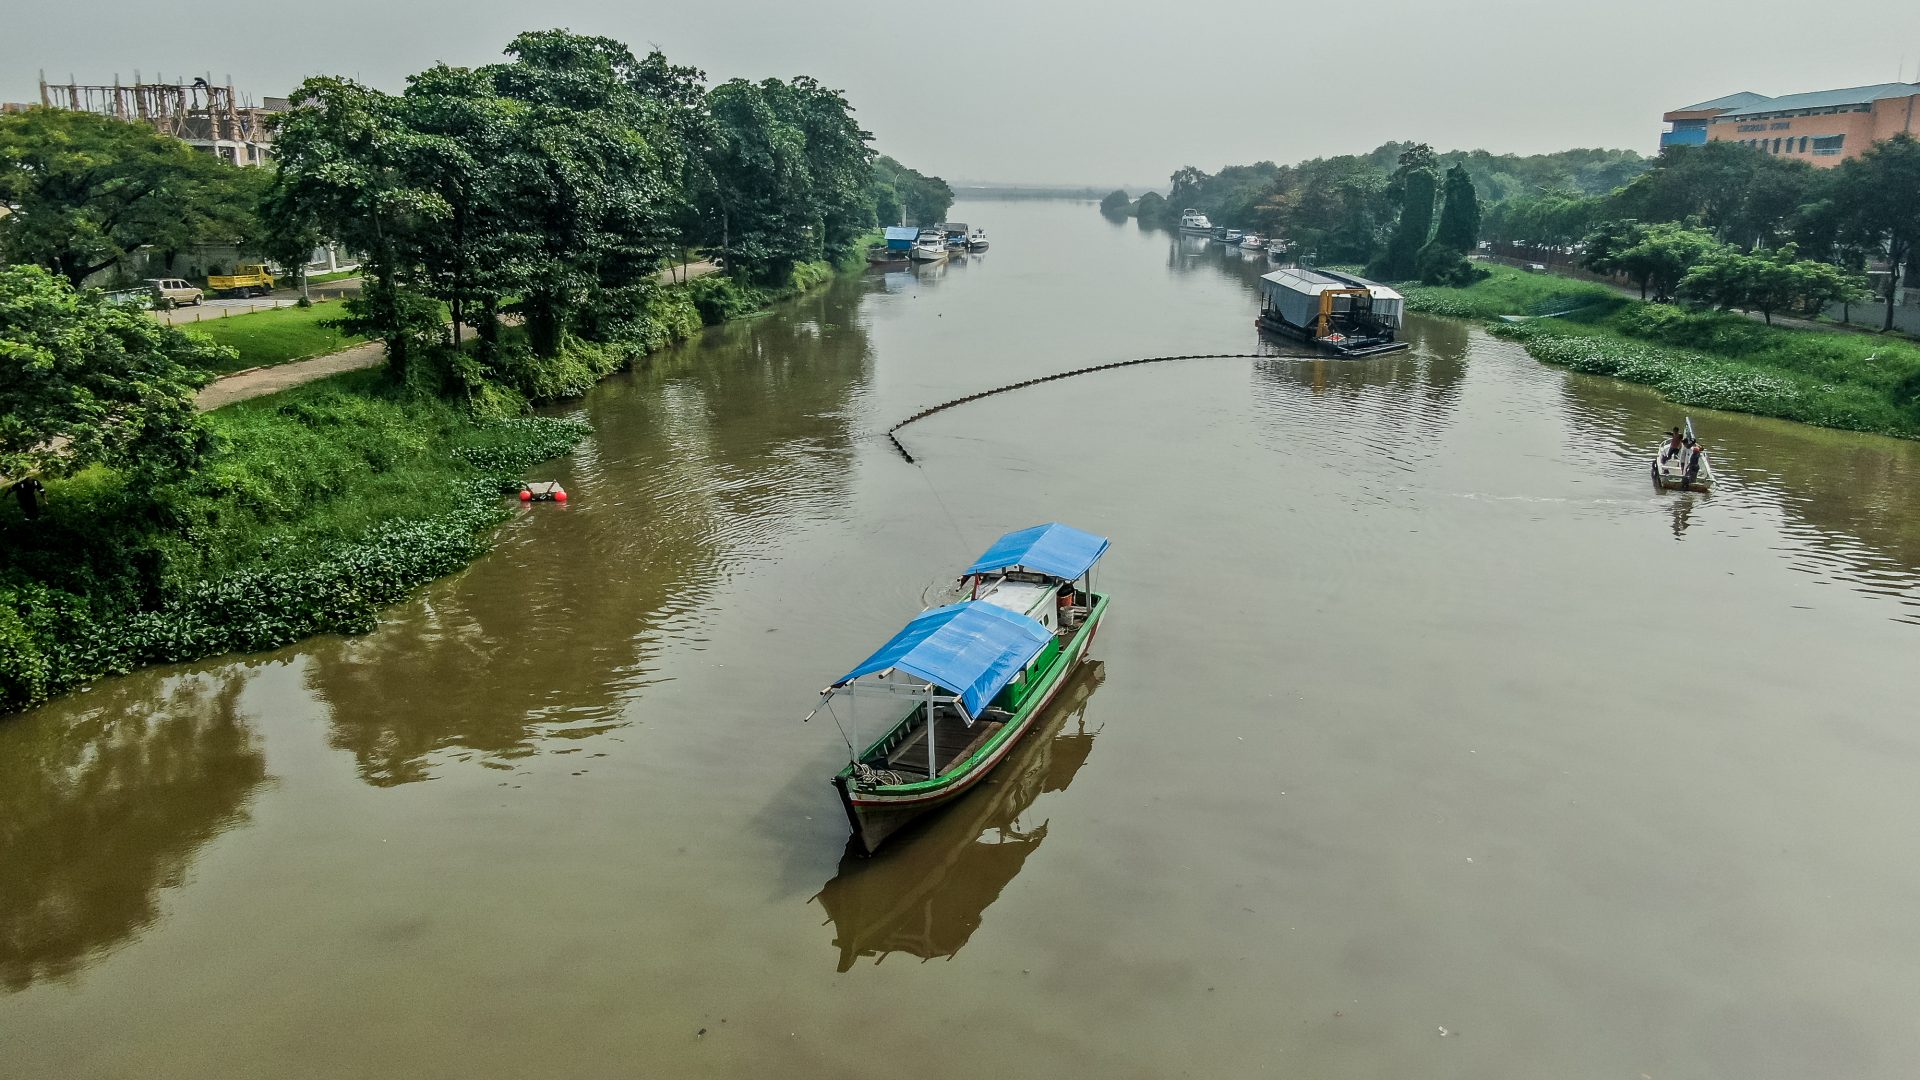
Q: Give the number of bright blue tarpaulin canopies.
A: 2